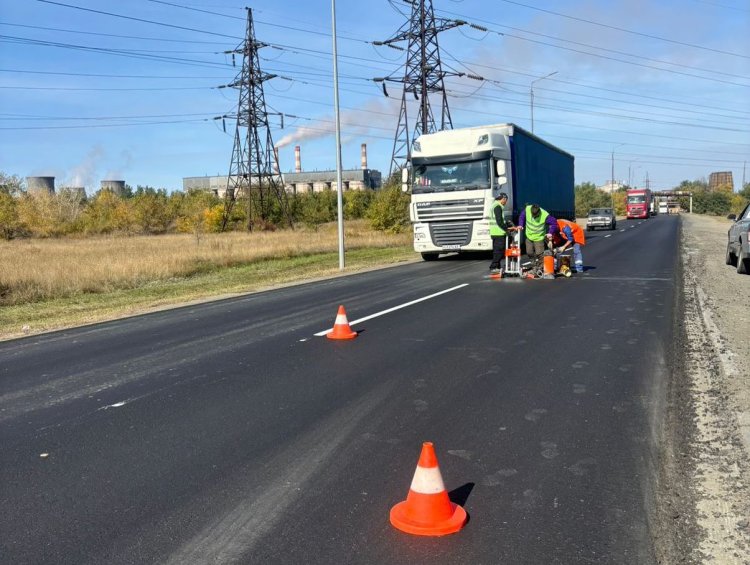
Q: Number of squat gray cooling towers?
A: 3